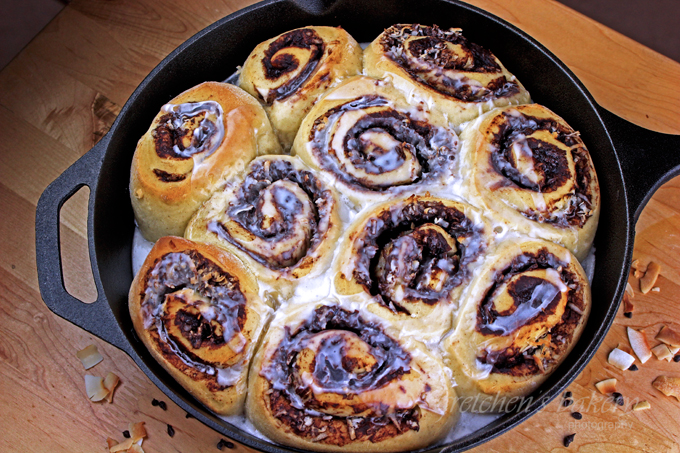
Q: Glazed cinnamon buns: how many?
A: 10